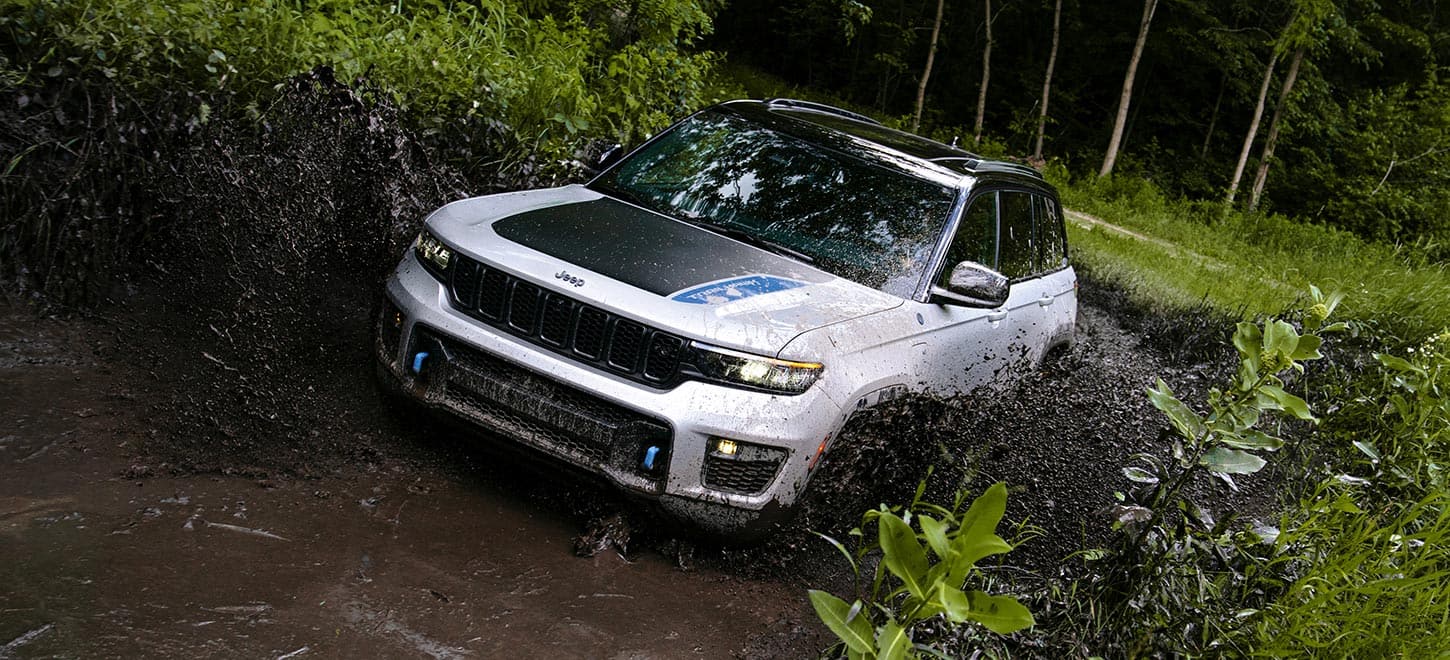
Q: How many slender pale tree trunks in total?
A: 6